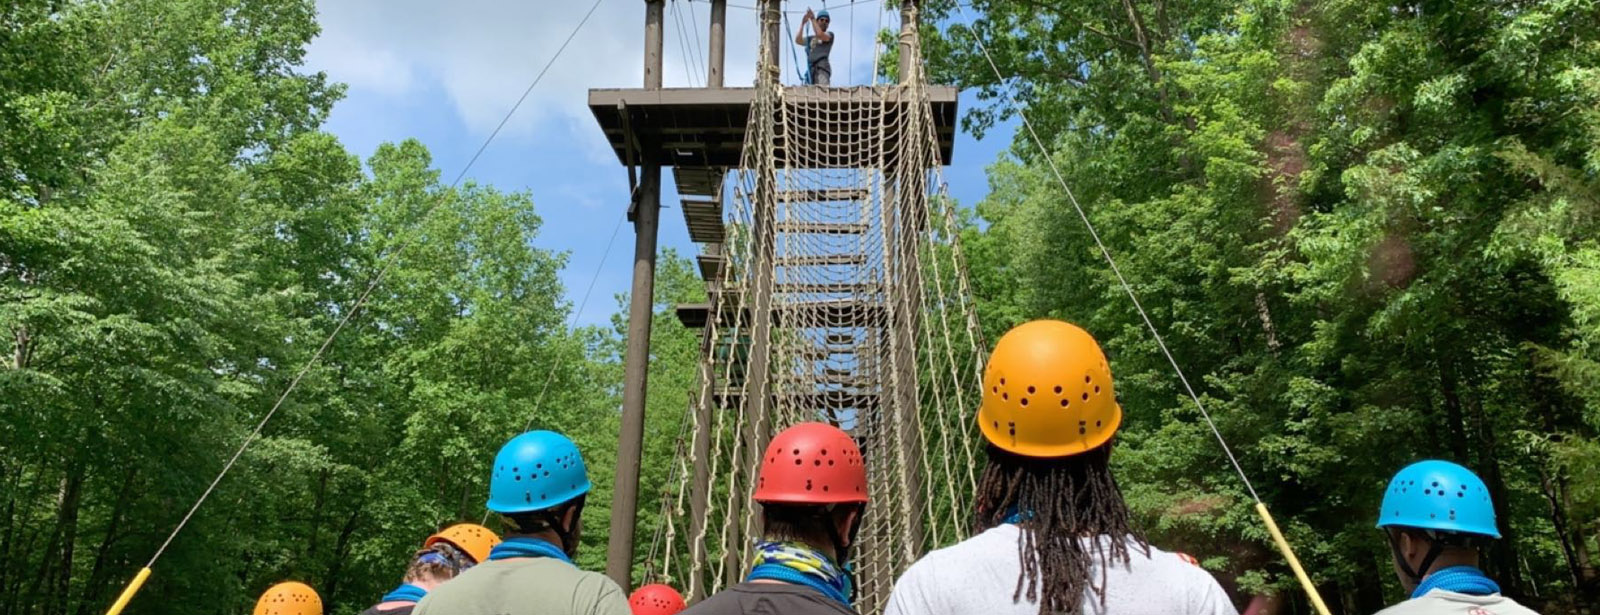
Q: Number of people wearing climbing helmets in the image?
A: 8